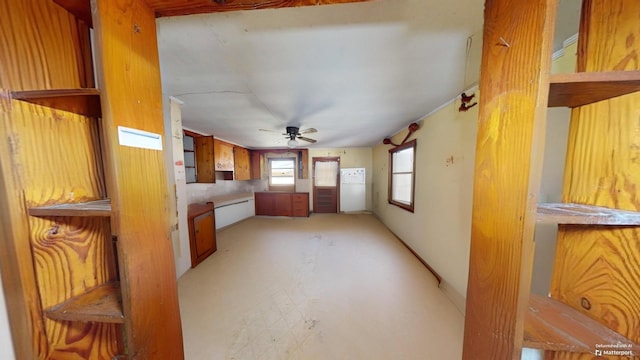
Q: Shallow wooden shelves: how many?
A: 6